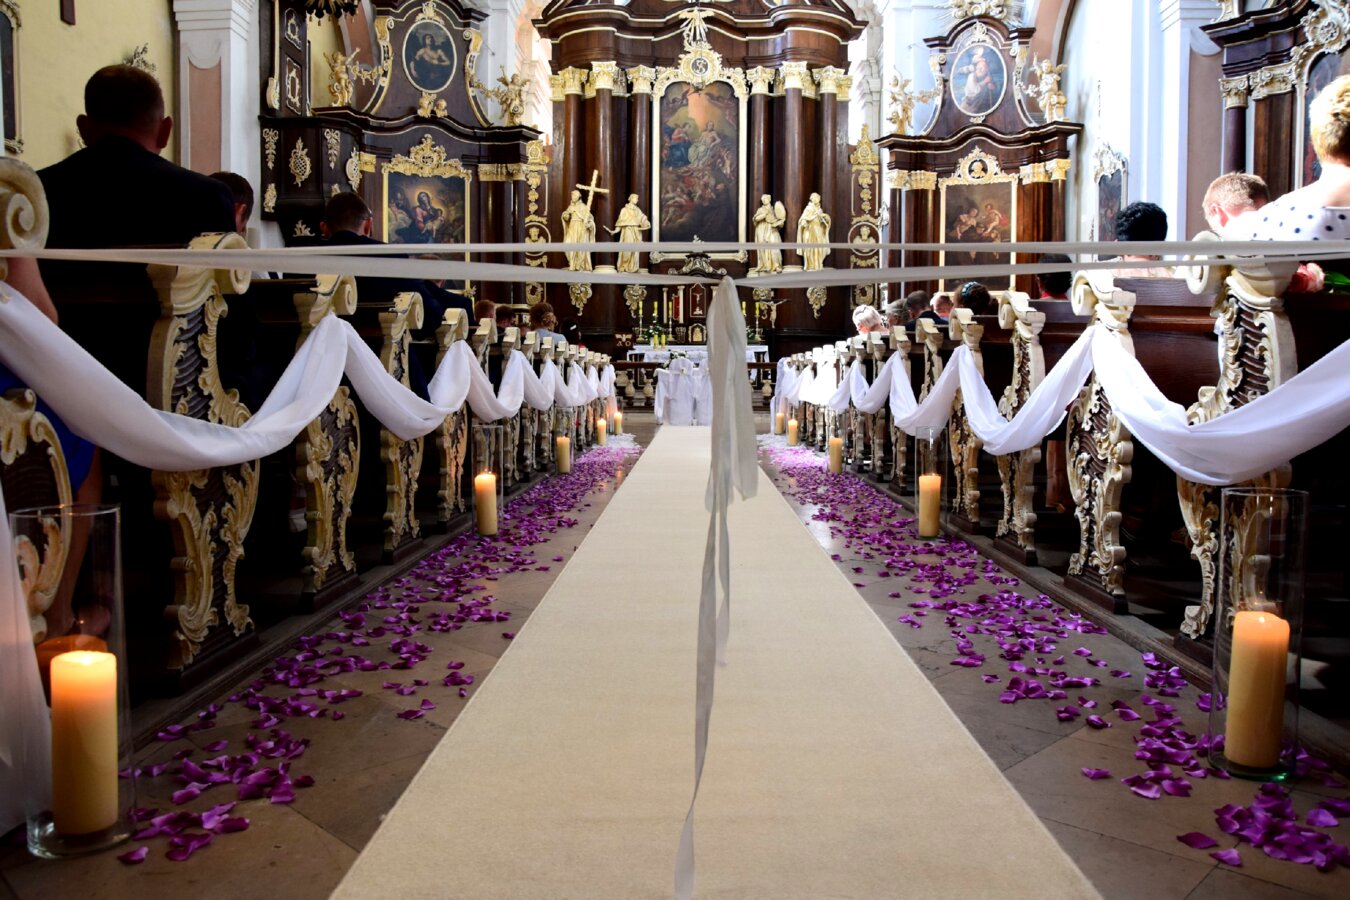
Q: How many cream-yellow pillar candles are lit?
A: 10